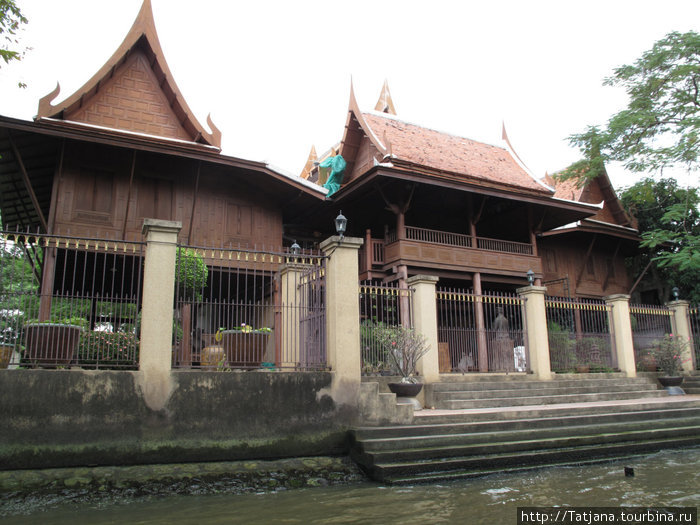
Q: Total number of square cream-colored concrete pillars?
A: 7